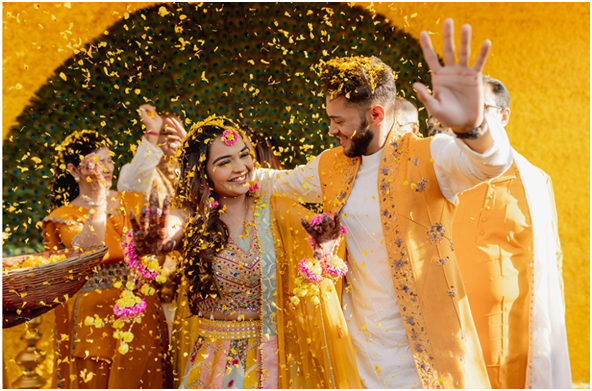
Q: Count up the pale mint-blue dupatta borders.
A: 1